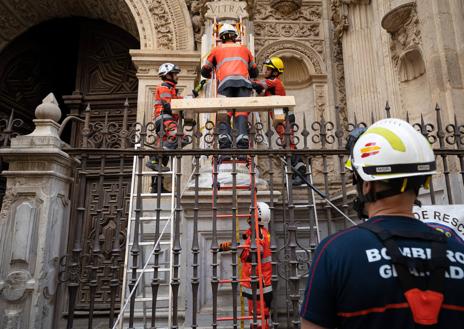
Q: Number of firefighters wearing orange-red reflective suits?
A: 4